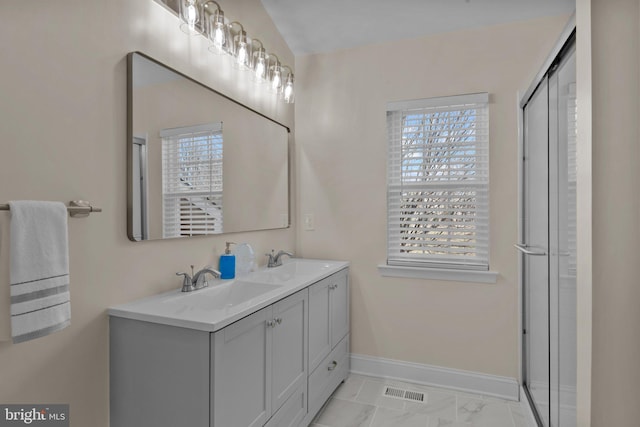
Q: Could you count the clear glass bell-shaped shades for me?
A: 6